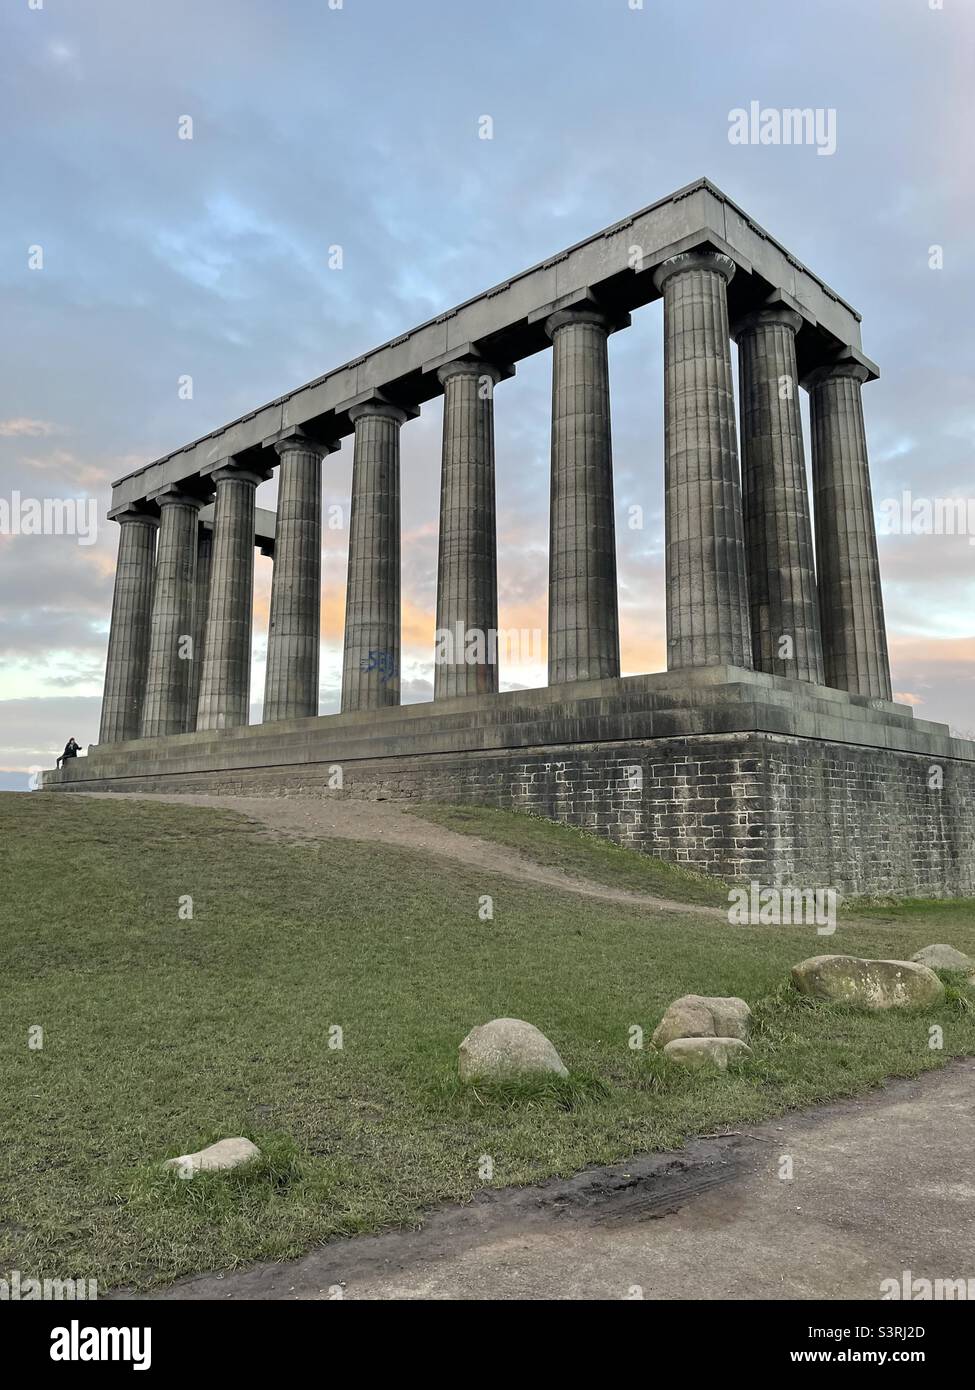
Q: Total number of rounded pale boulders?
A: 6